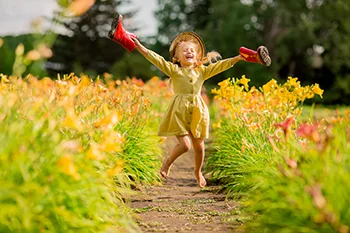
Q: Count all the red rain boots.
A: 2